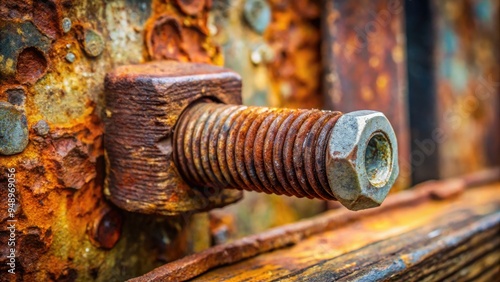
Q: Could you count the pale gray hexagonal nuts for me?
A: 1